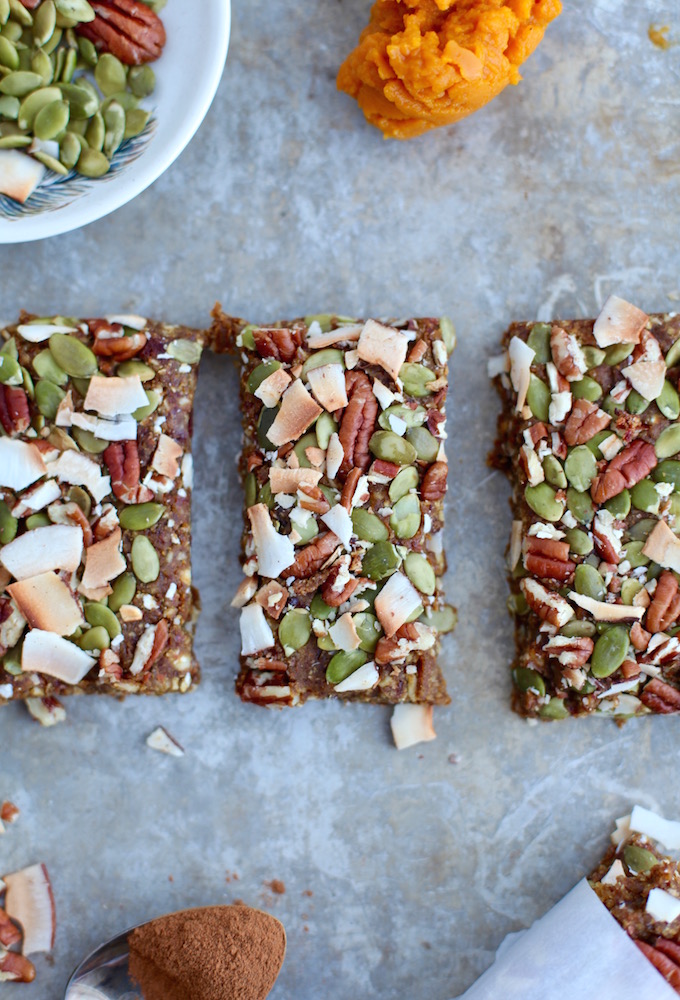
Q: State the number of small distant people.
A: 0